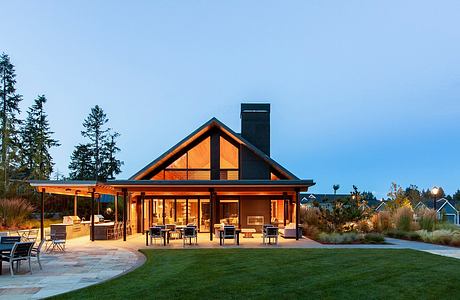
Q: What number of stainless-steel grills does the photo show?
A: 2